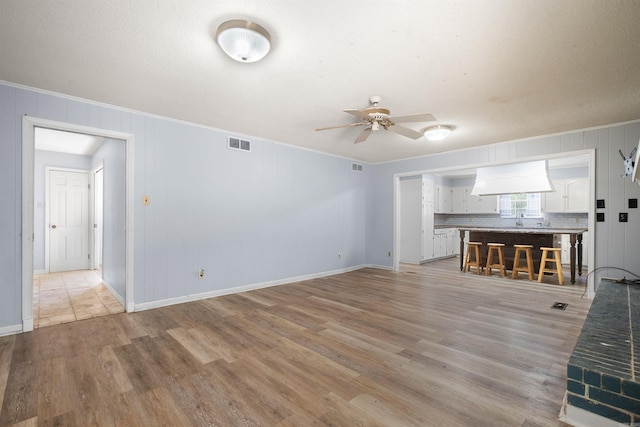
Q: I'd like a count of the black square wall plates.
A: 4